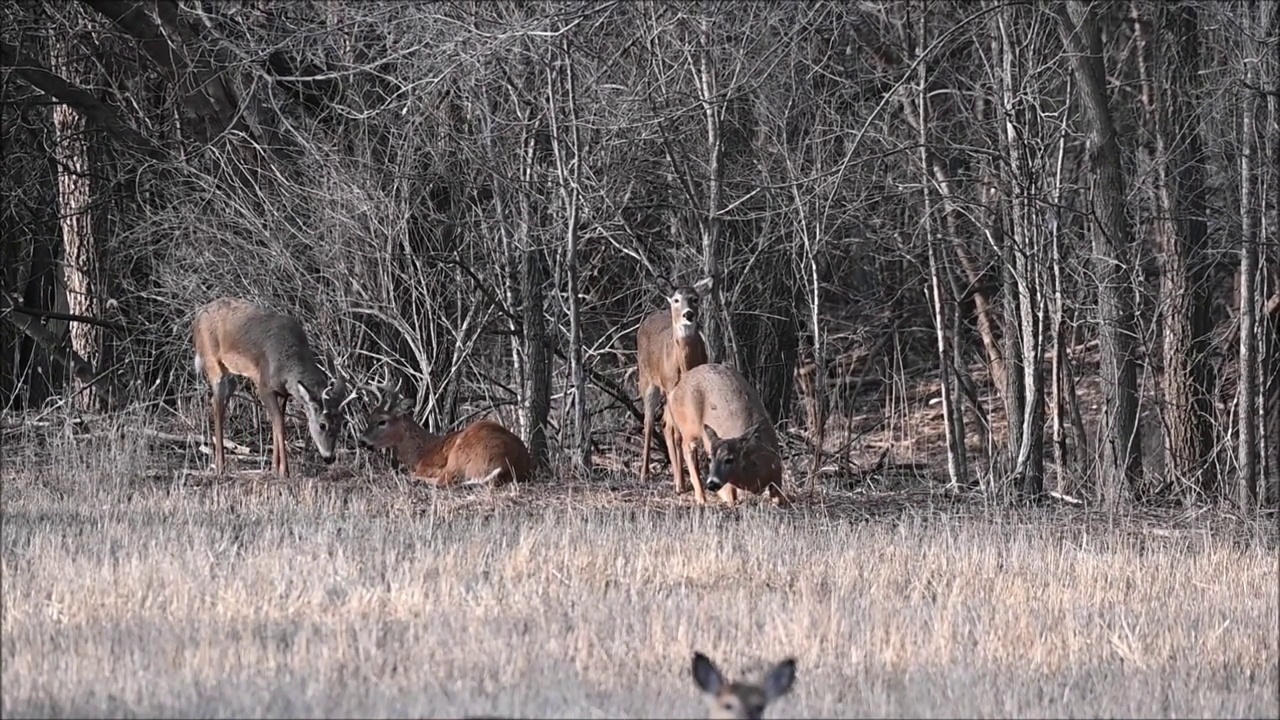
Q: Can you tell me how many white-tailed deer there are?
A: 5